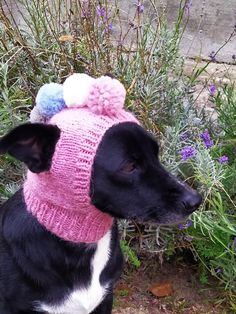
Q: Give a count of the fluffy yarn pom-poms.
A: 4